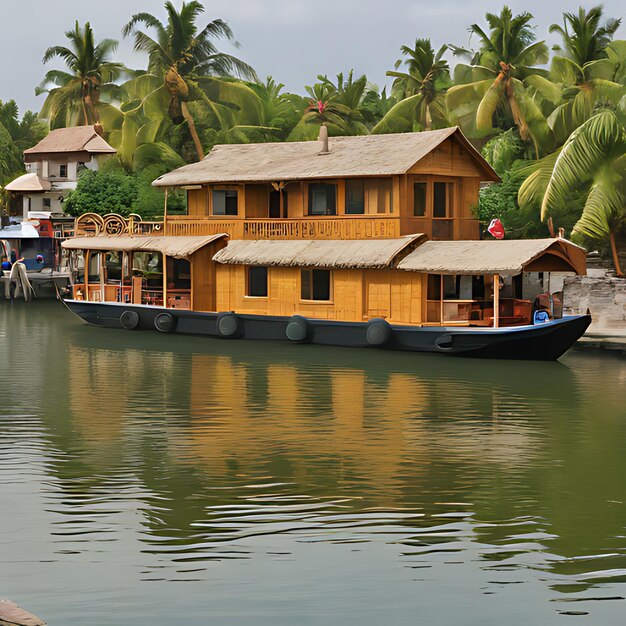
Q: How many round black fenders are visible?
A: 5